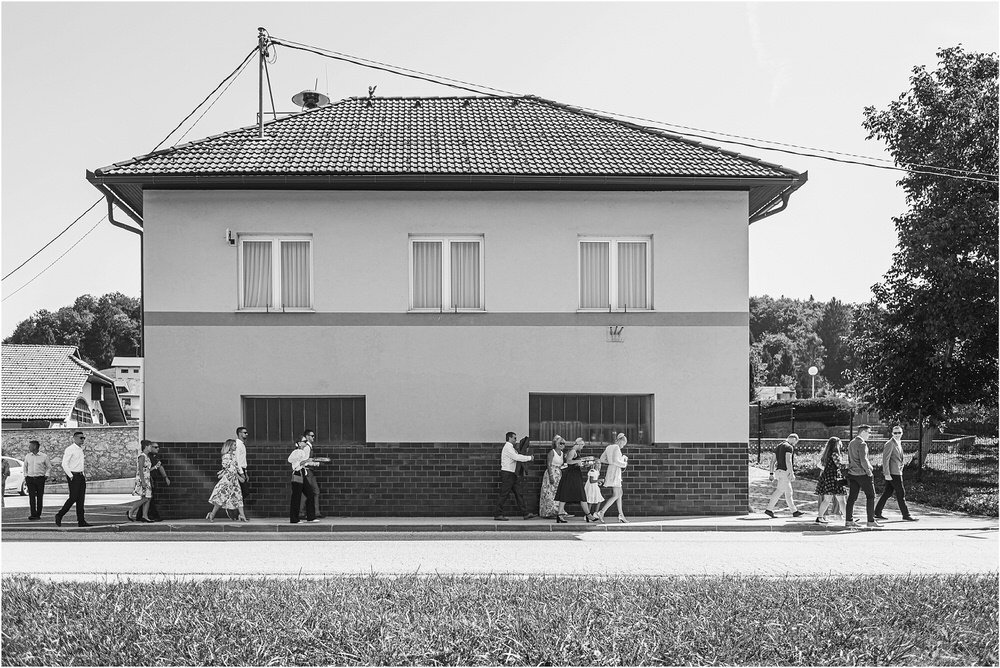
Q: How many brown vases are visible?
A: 0